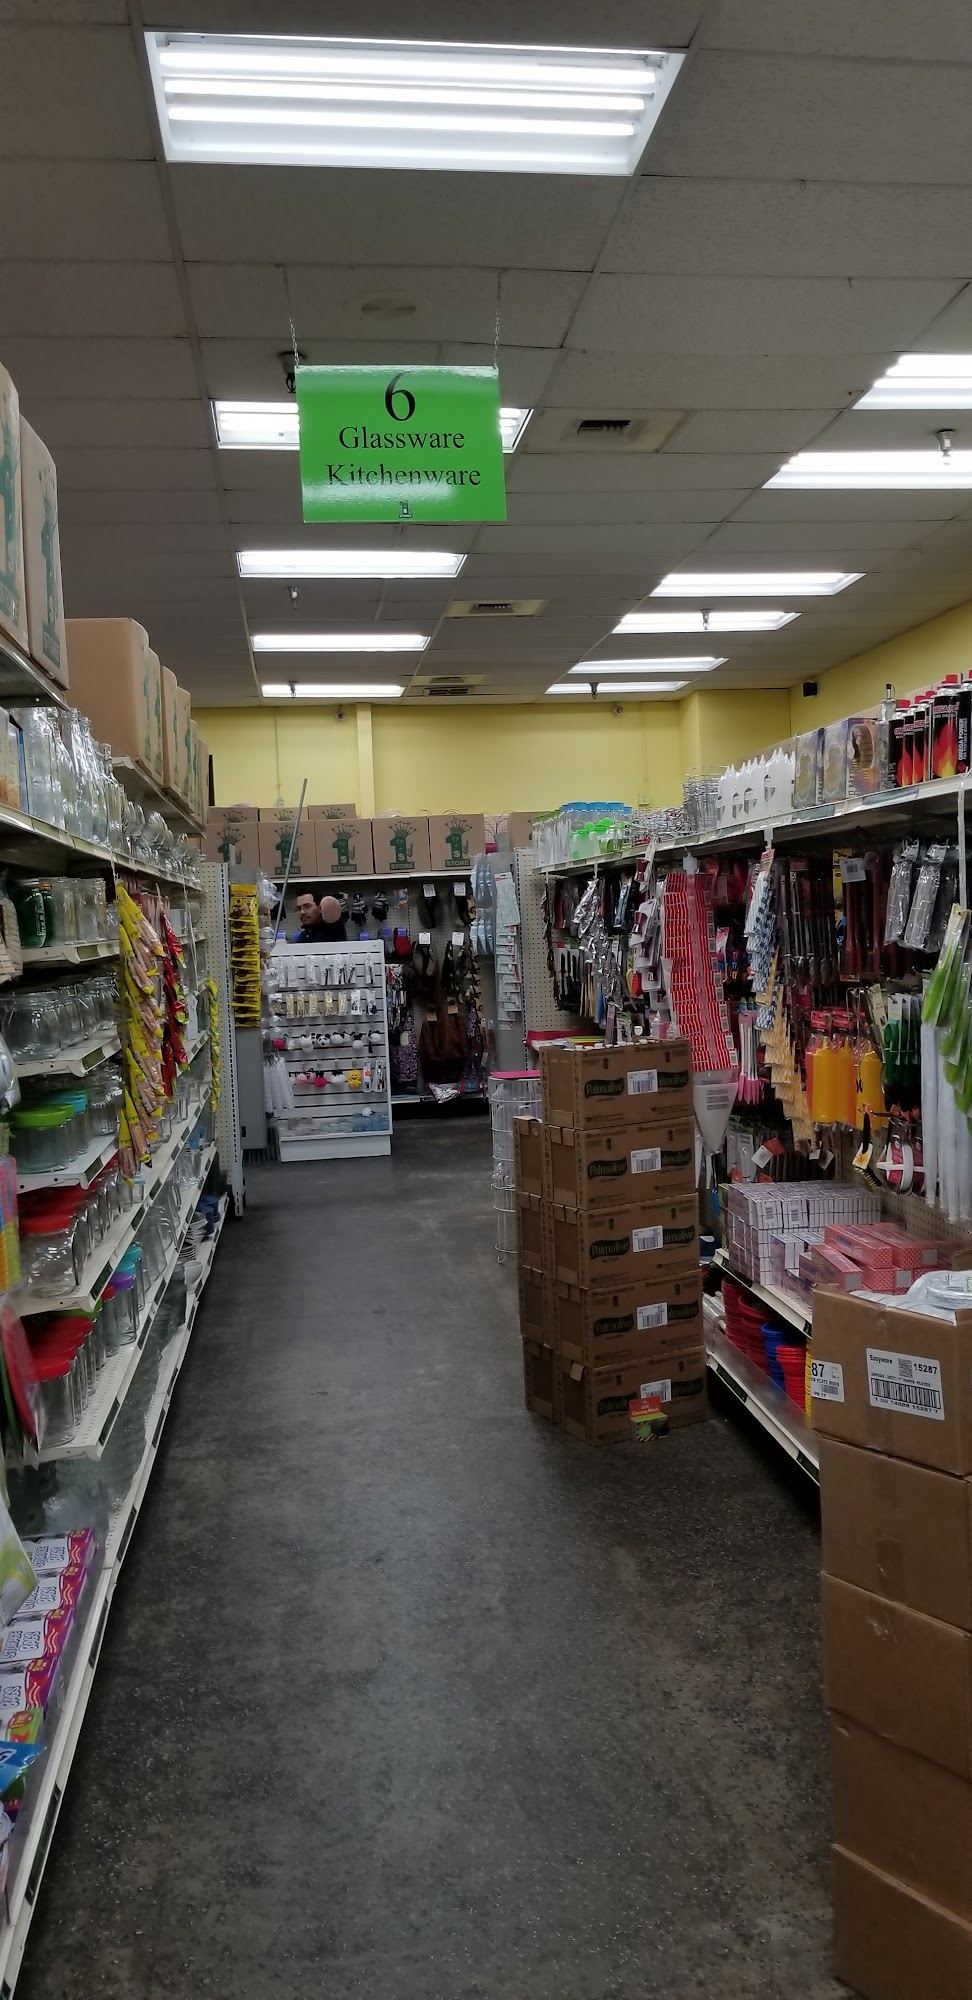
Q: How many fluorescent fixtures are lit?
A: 11